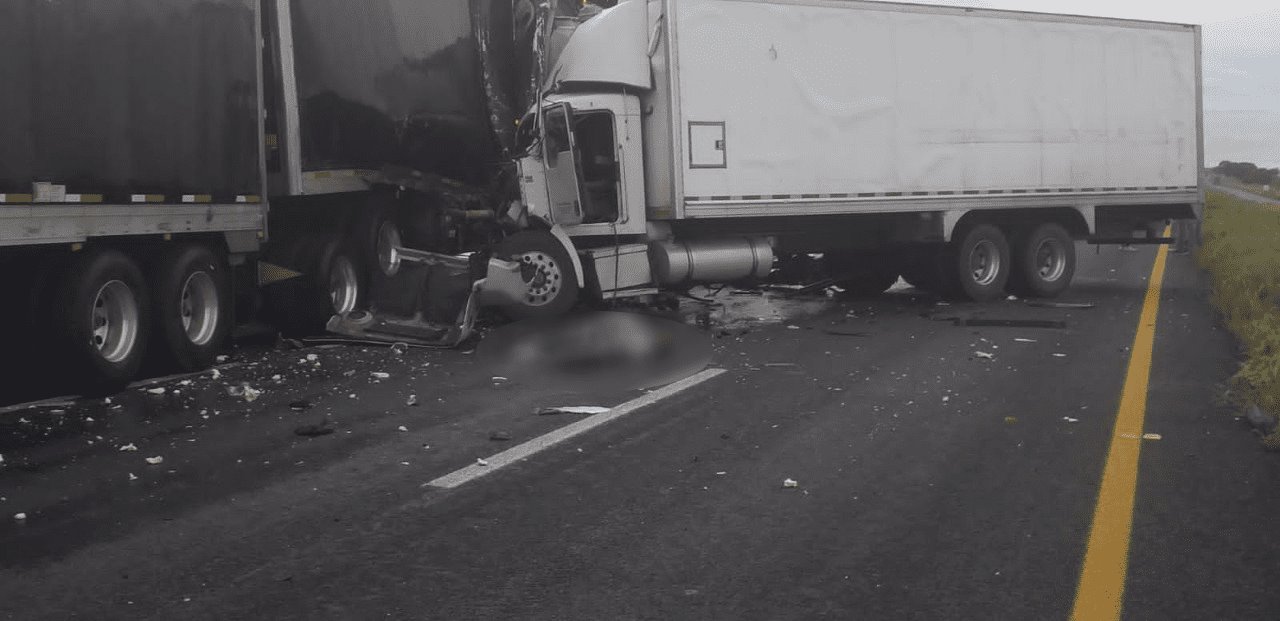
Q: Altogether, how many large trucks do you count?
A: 2